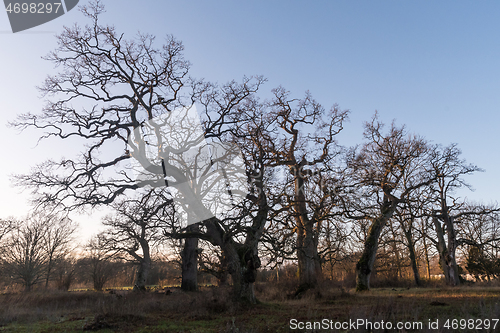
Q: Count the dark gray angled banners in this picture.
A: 1